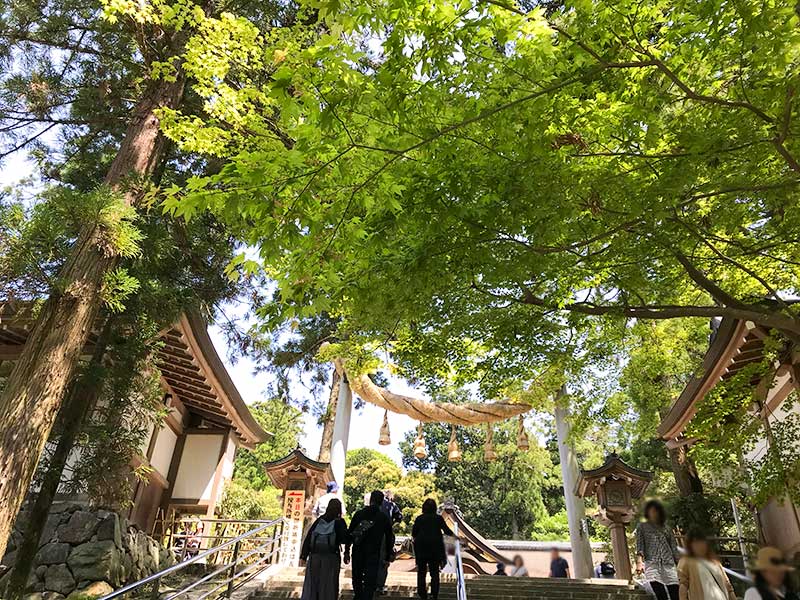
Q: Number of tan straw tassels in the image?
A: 5